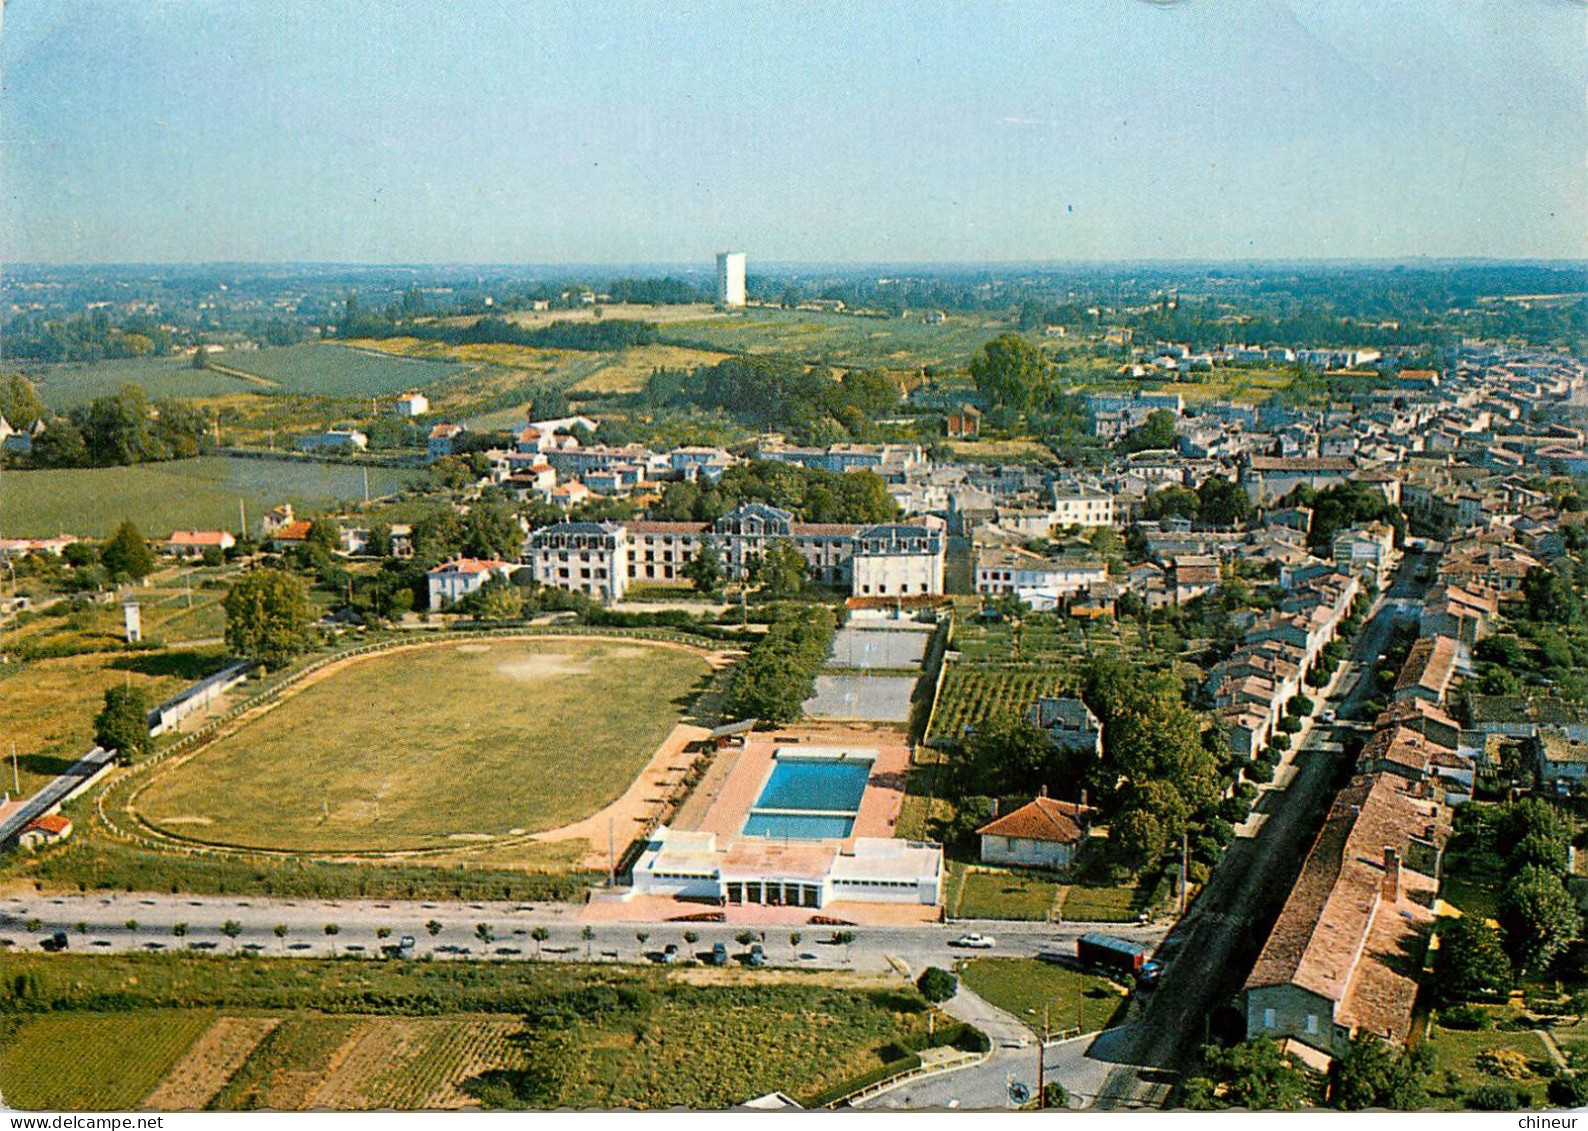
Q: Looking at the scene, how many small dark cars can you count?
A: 5